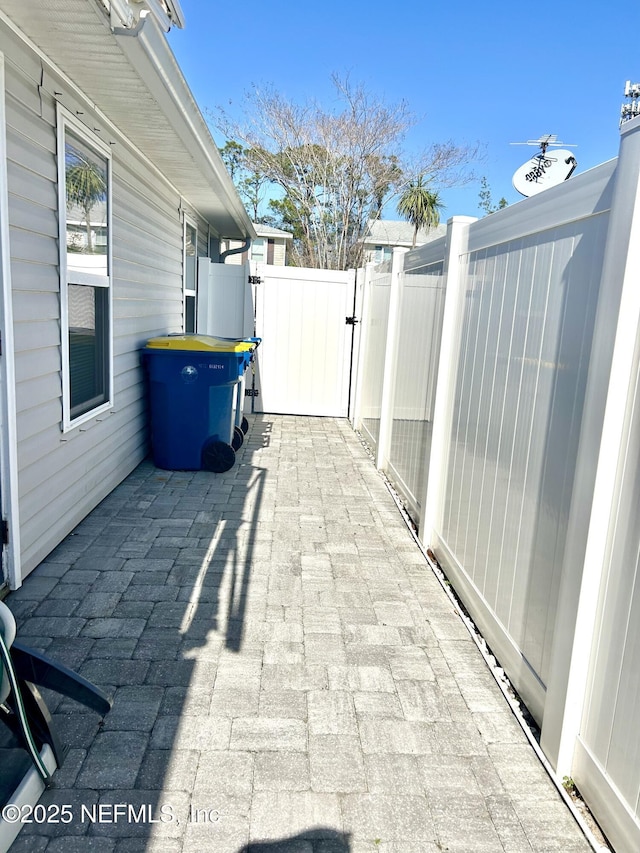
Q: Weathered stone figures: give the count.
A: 0